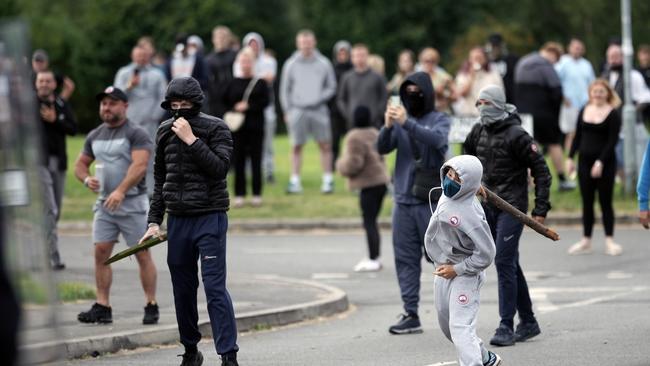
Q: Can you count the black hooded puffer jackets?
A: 2